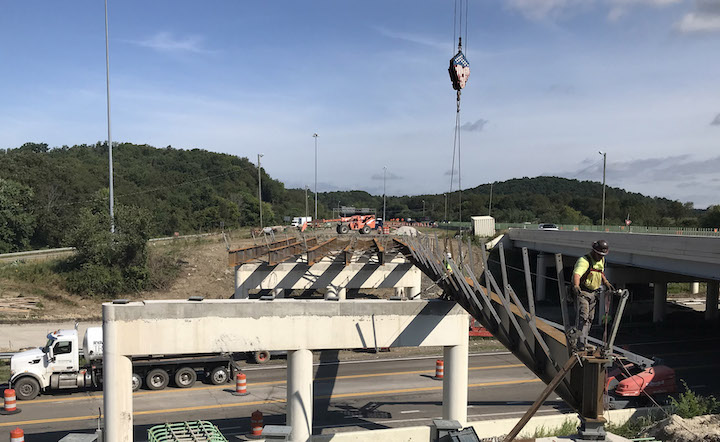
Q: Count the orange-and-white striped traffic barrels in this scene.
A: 5